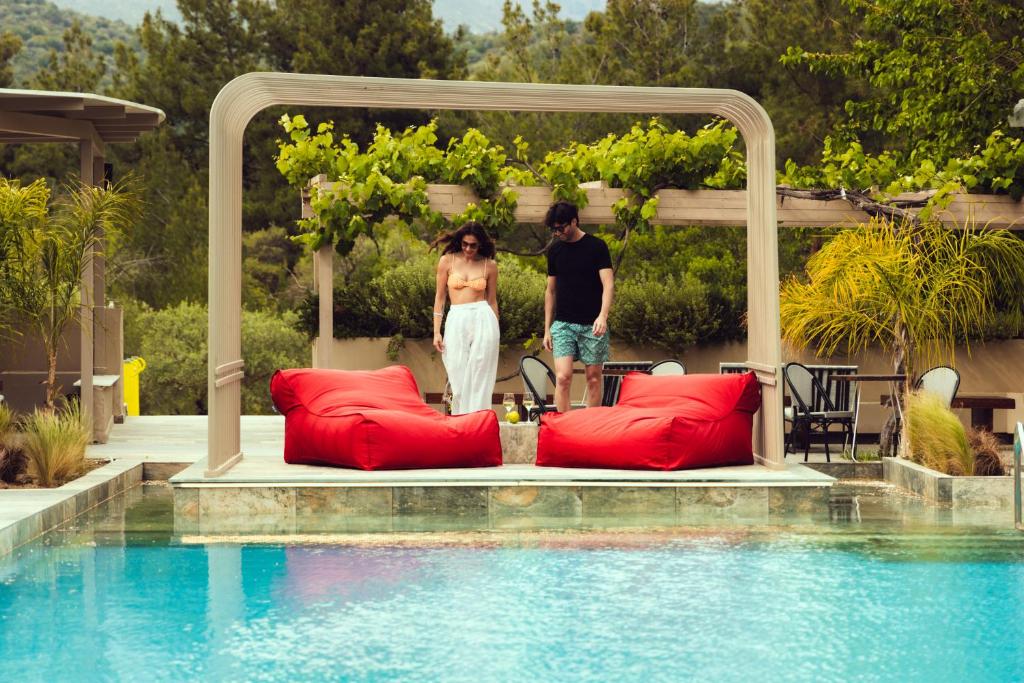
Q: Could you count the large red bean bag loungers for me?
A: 2